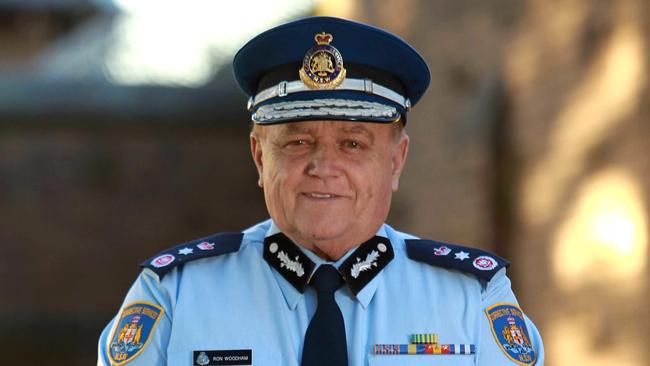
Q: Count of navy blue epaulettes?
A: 2